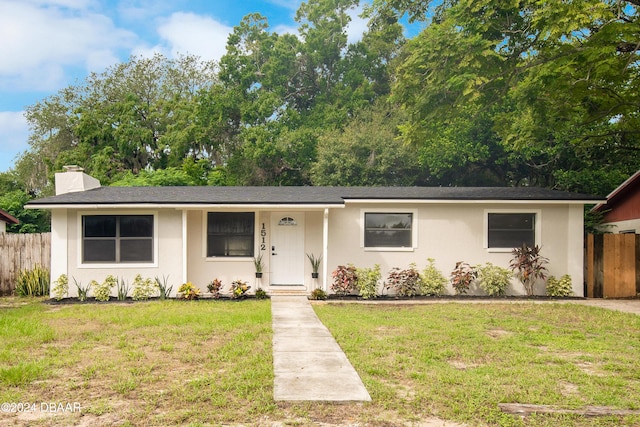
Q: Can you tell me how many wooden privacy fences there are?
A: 2